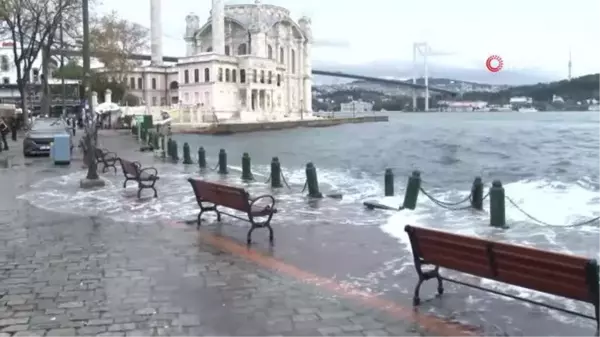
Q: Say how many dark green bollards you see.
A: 12